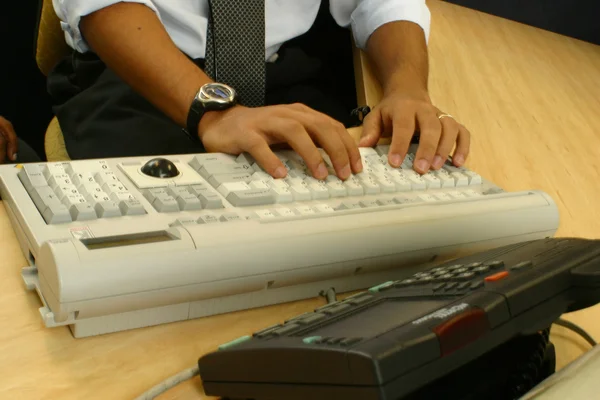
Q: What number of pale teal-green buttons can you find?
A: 3